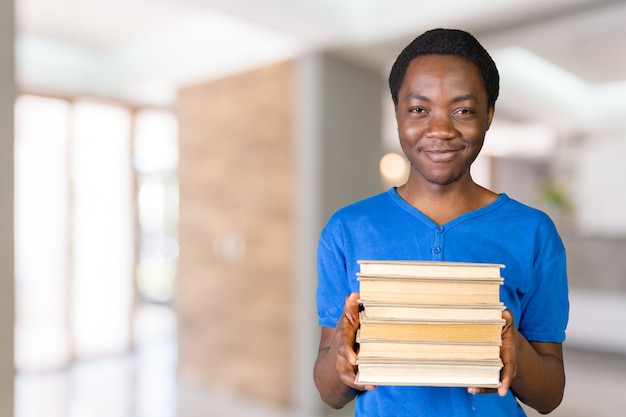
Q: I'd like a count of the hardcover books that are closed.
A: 6